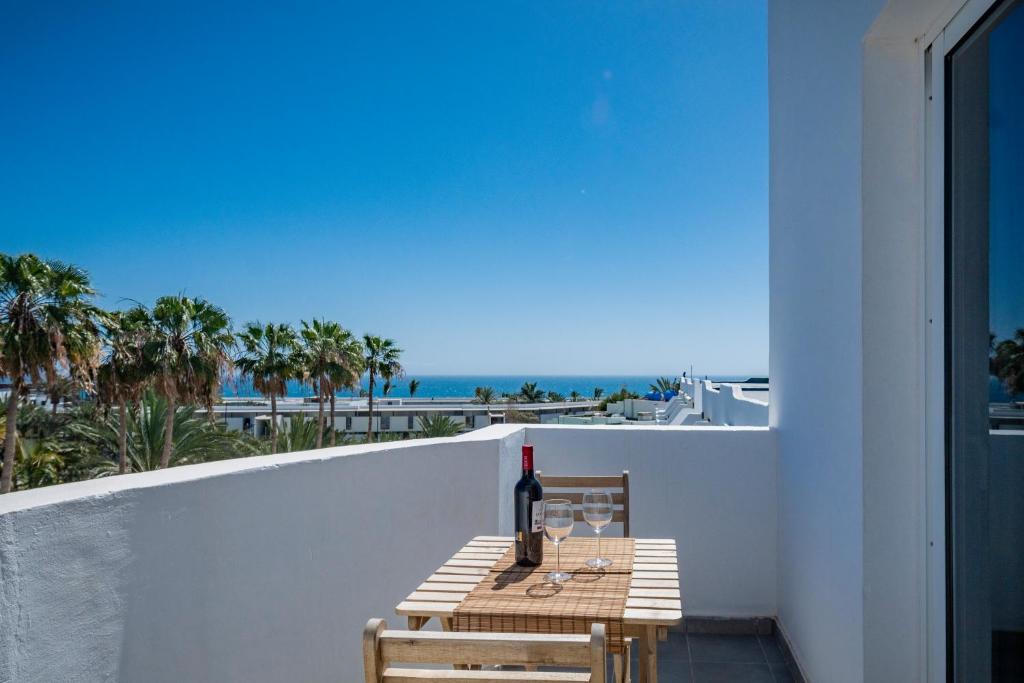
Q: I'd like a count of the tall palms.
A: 7